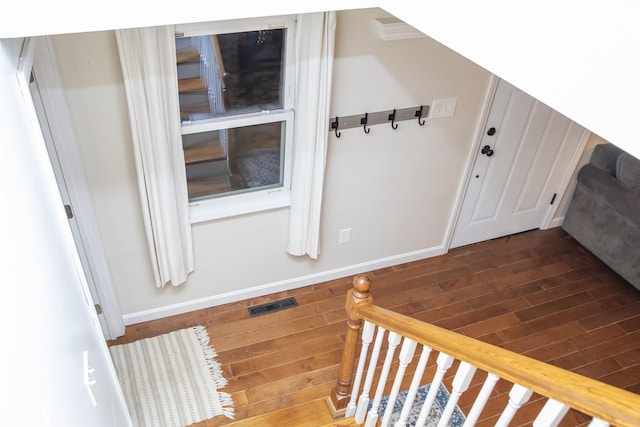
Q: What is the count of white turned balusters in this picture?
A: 11